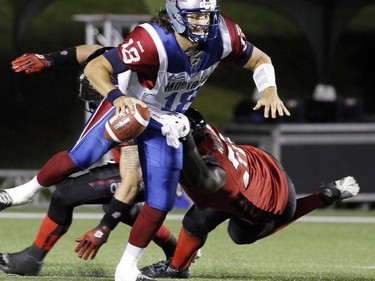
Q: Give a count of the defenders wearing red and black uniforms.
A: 2